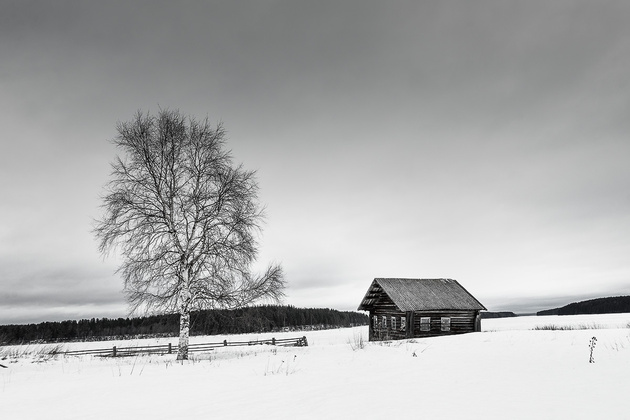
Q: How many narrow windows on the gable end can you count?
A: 4